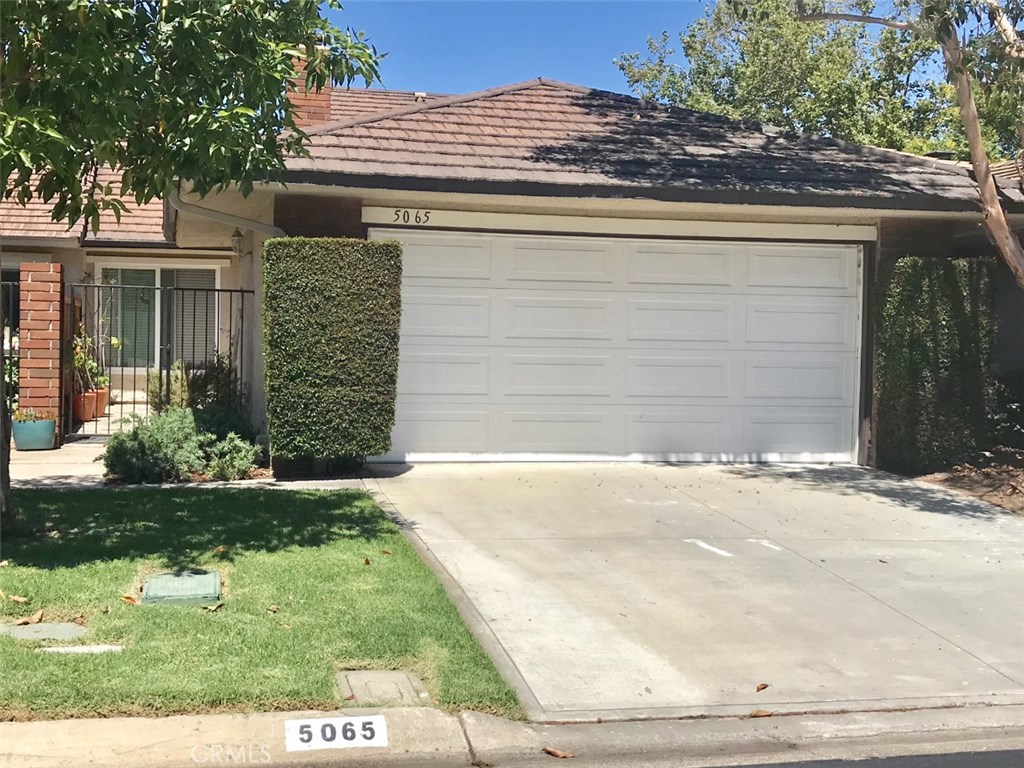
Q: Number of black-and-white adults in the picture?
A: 0